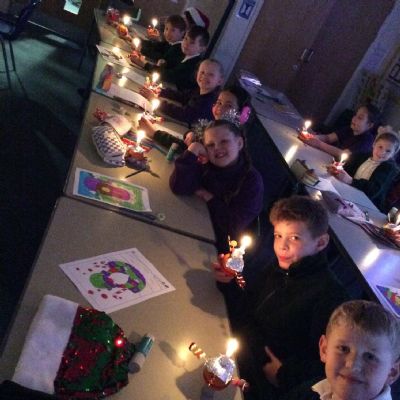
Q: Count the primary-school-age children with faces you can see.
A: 9